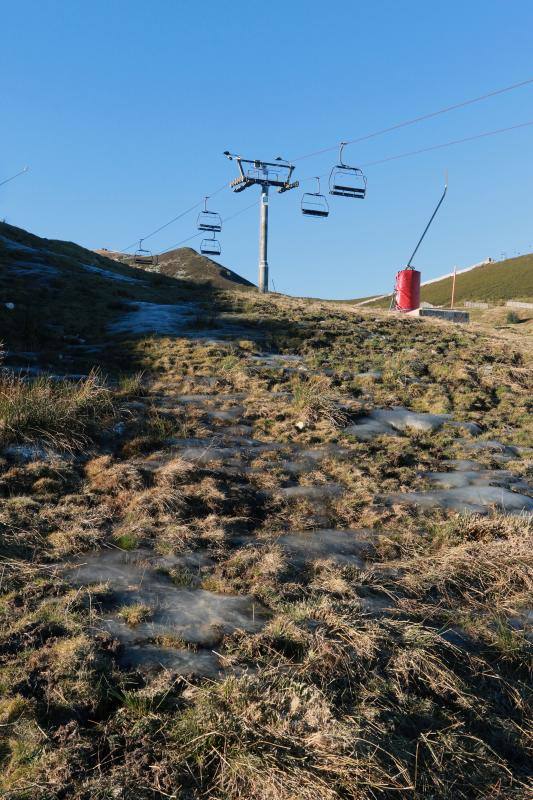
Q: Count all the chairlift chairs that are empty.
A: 5